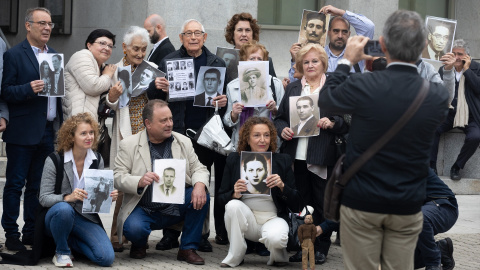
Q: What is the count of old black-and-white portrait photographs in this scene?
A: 13